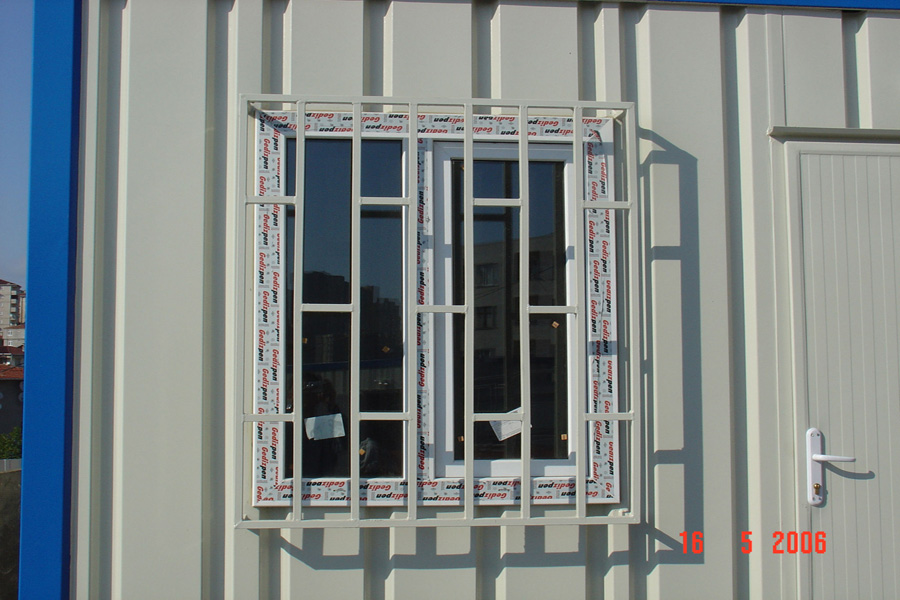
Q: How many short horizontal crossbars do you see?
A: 11